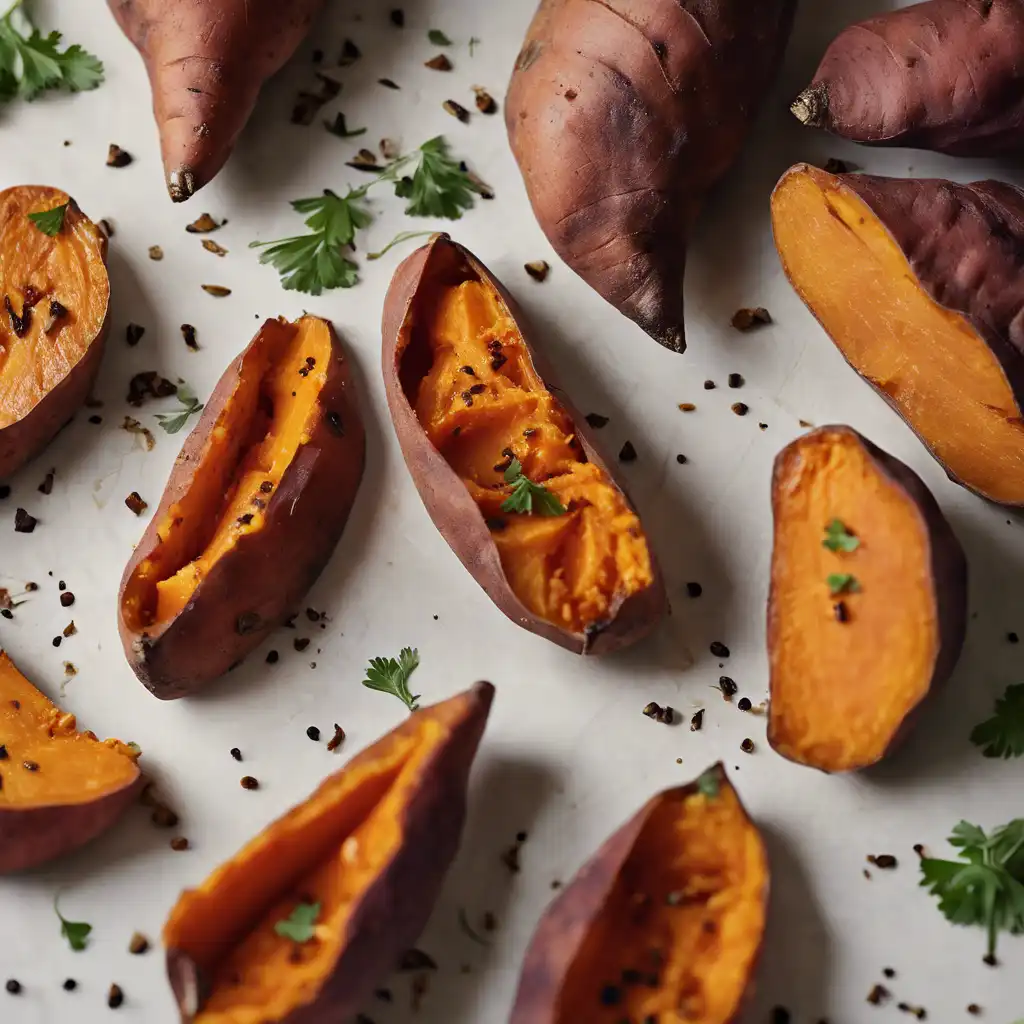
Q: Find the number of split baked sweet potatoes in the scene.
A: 4